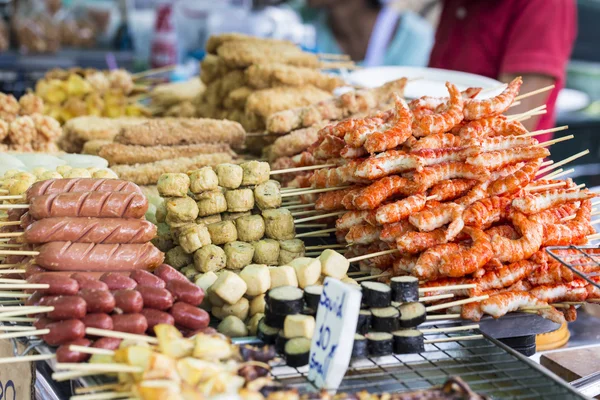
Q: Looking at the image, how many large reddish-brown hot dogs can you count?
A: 4